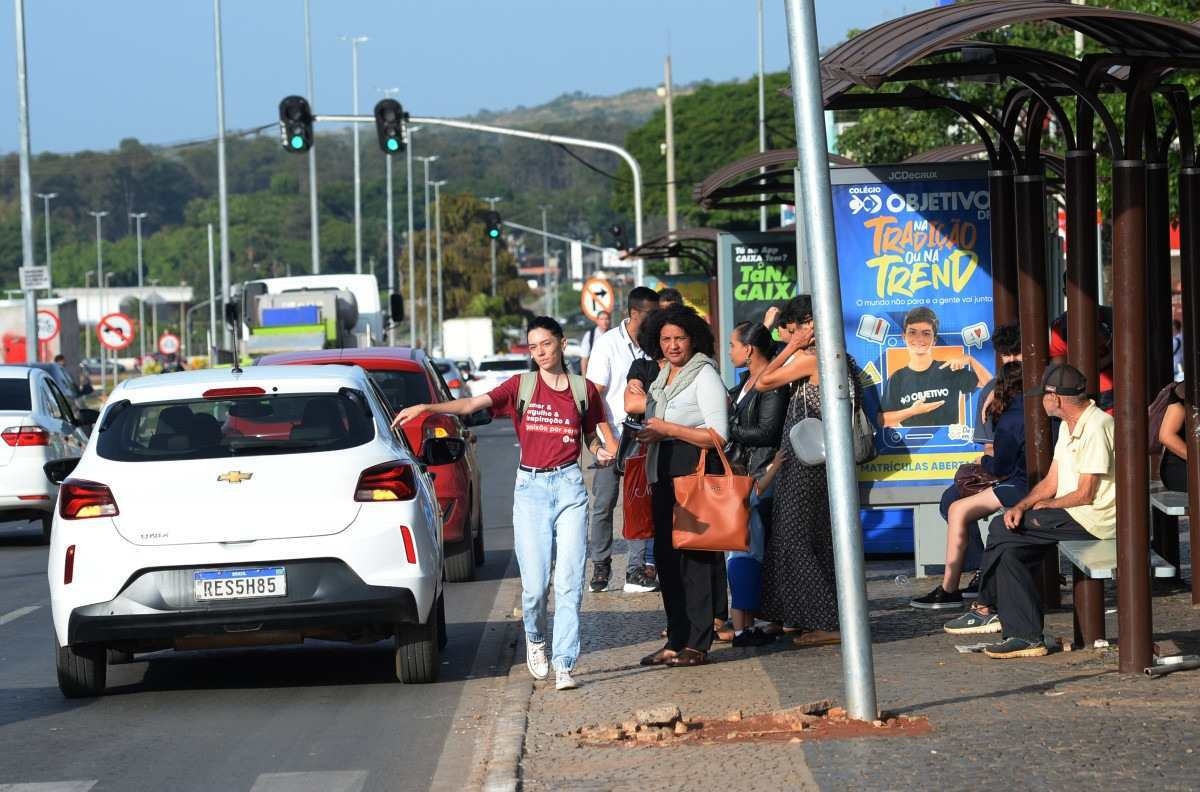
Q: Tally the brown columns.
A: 6